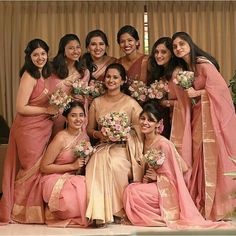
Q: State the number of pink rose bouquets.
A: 9